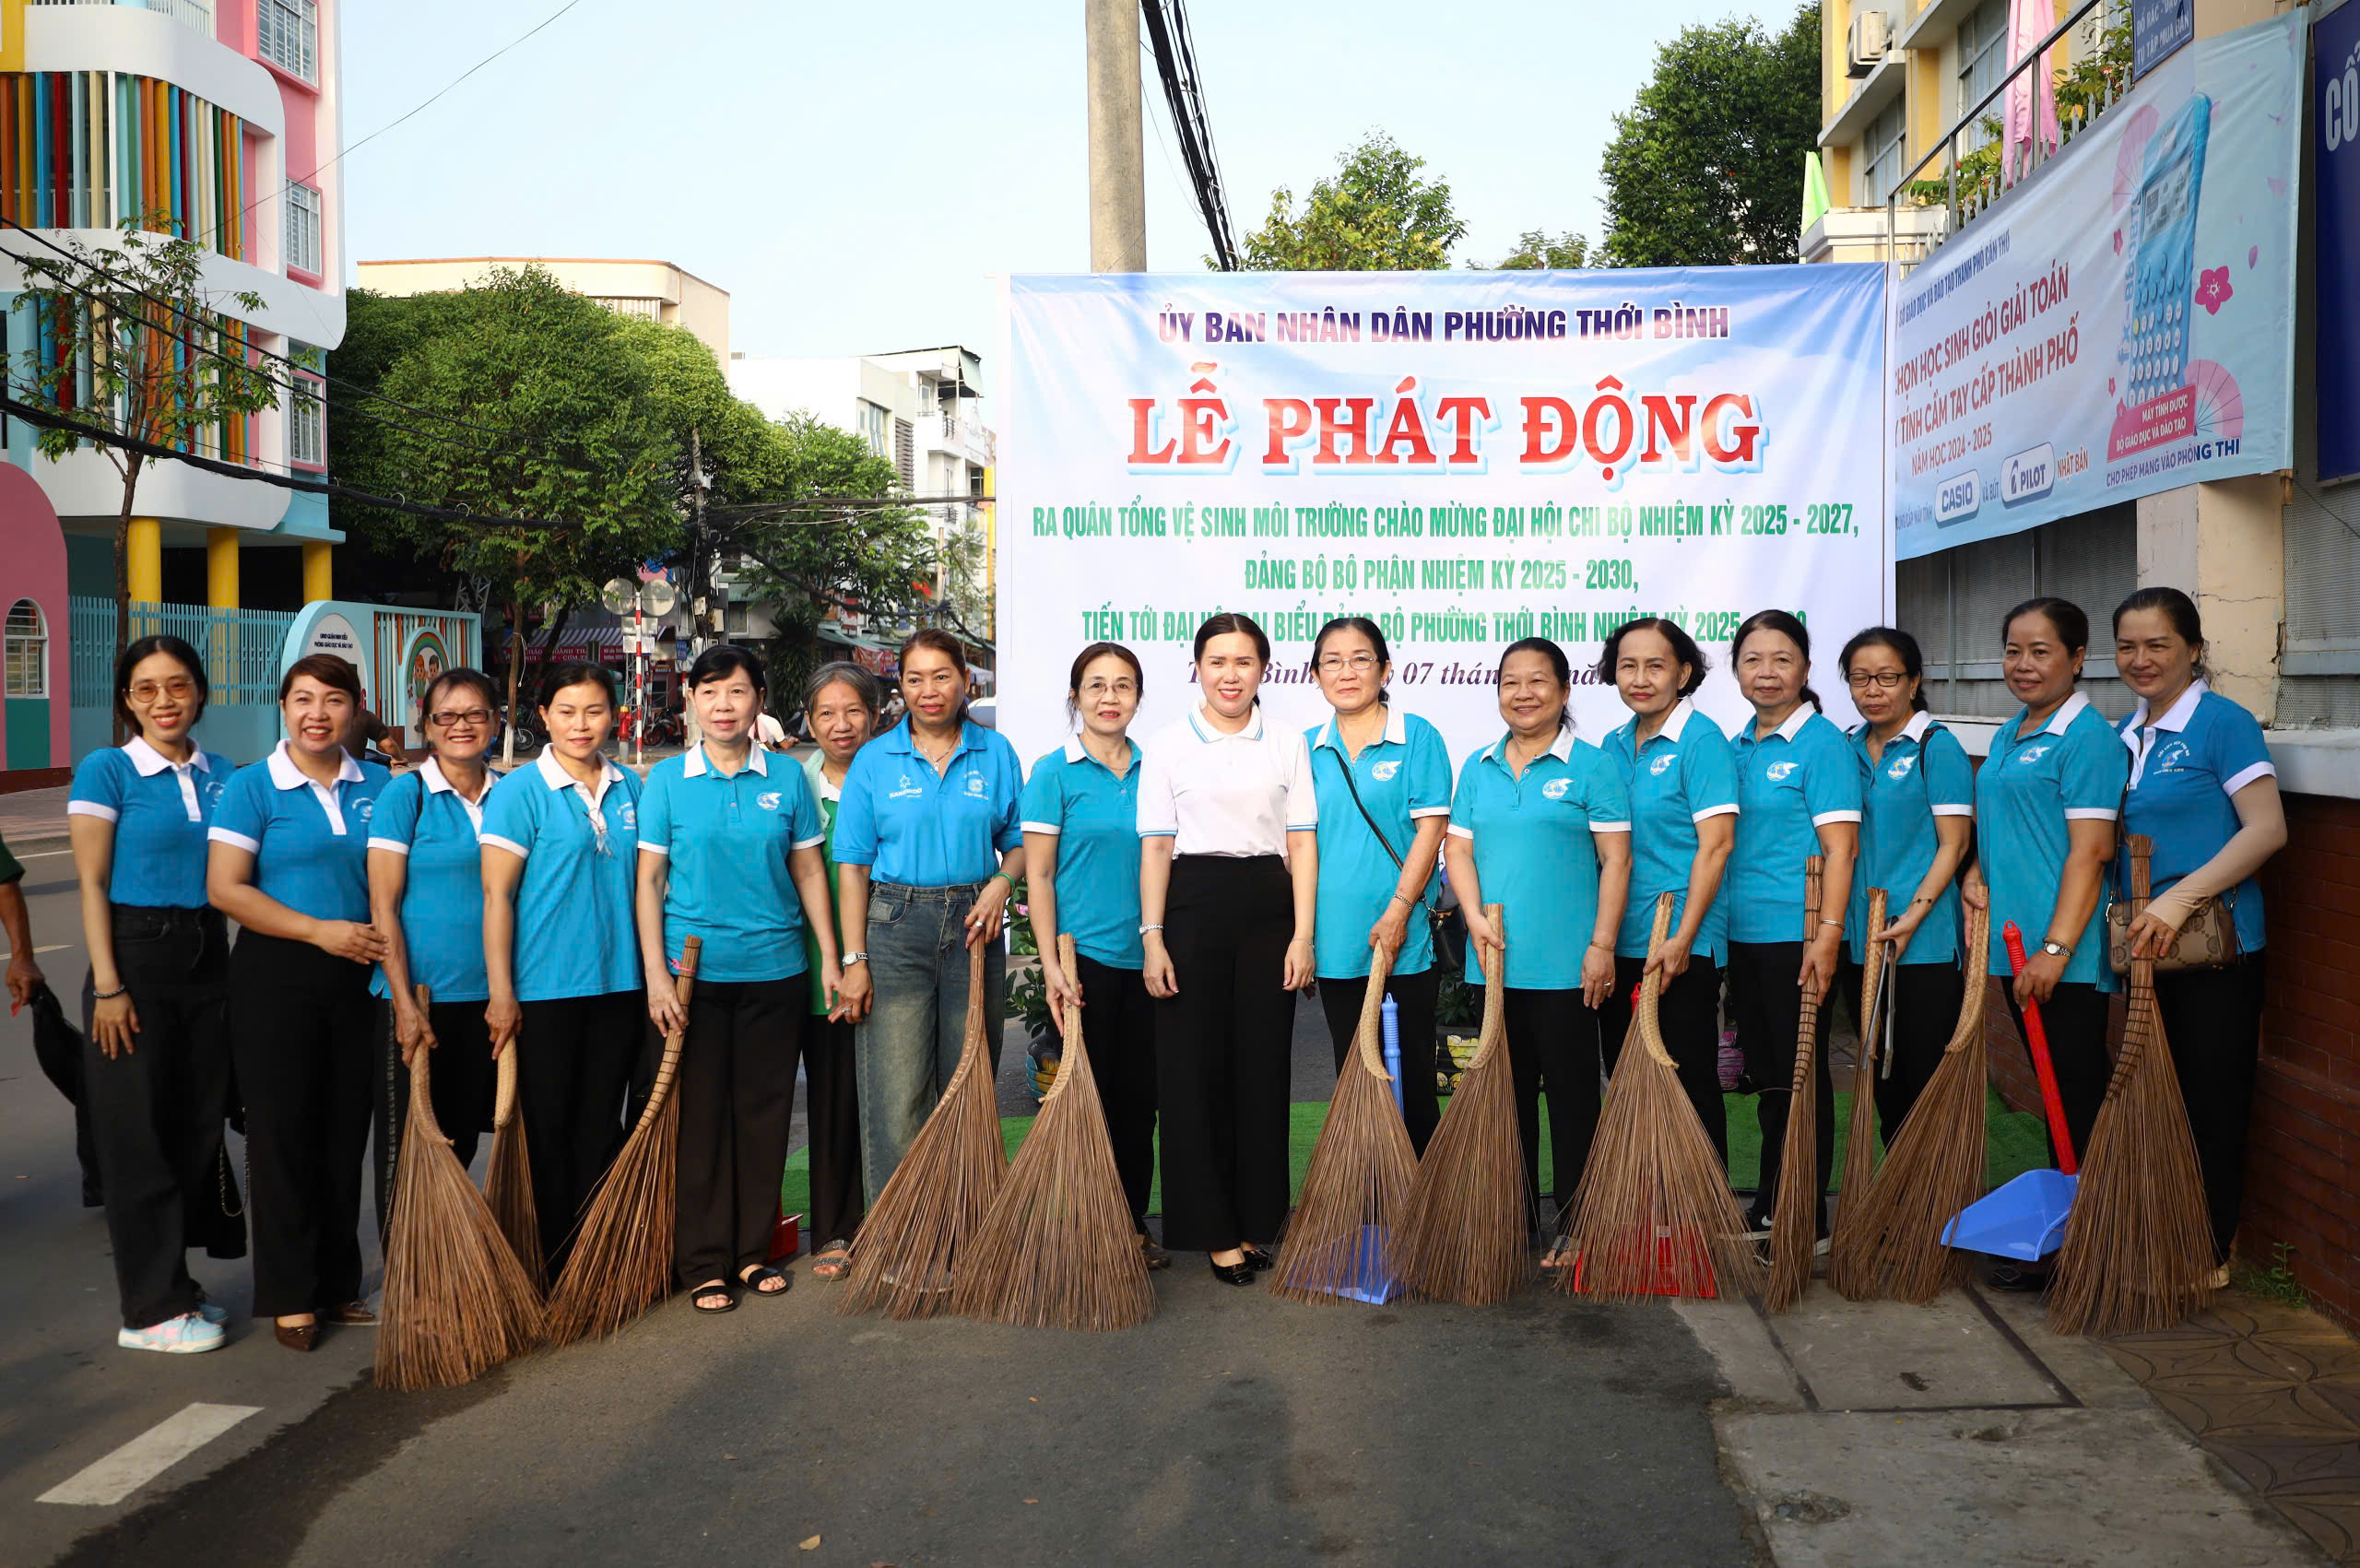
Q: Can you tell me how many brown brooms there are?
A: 12